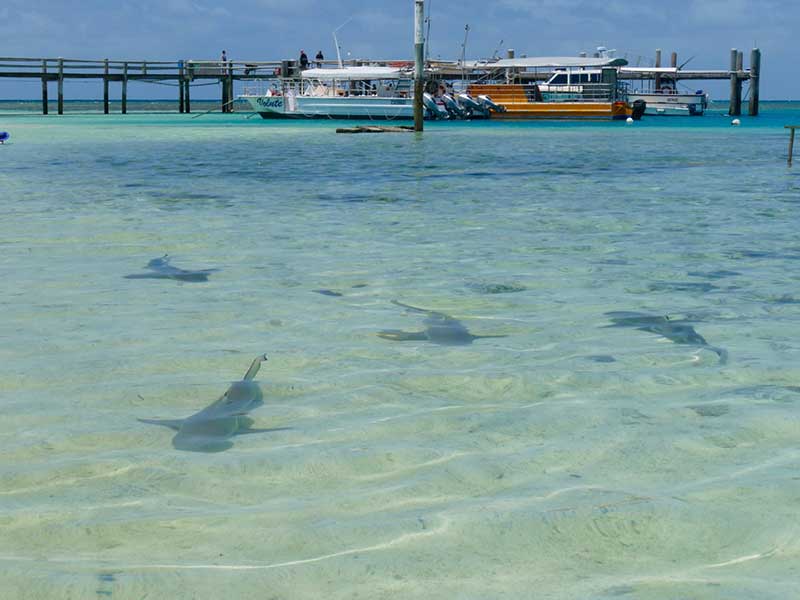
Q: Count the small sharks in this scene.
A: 4